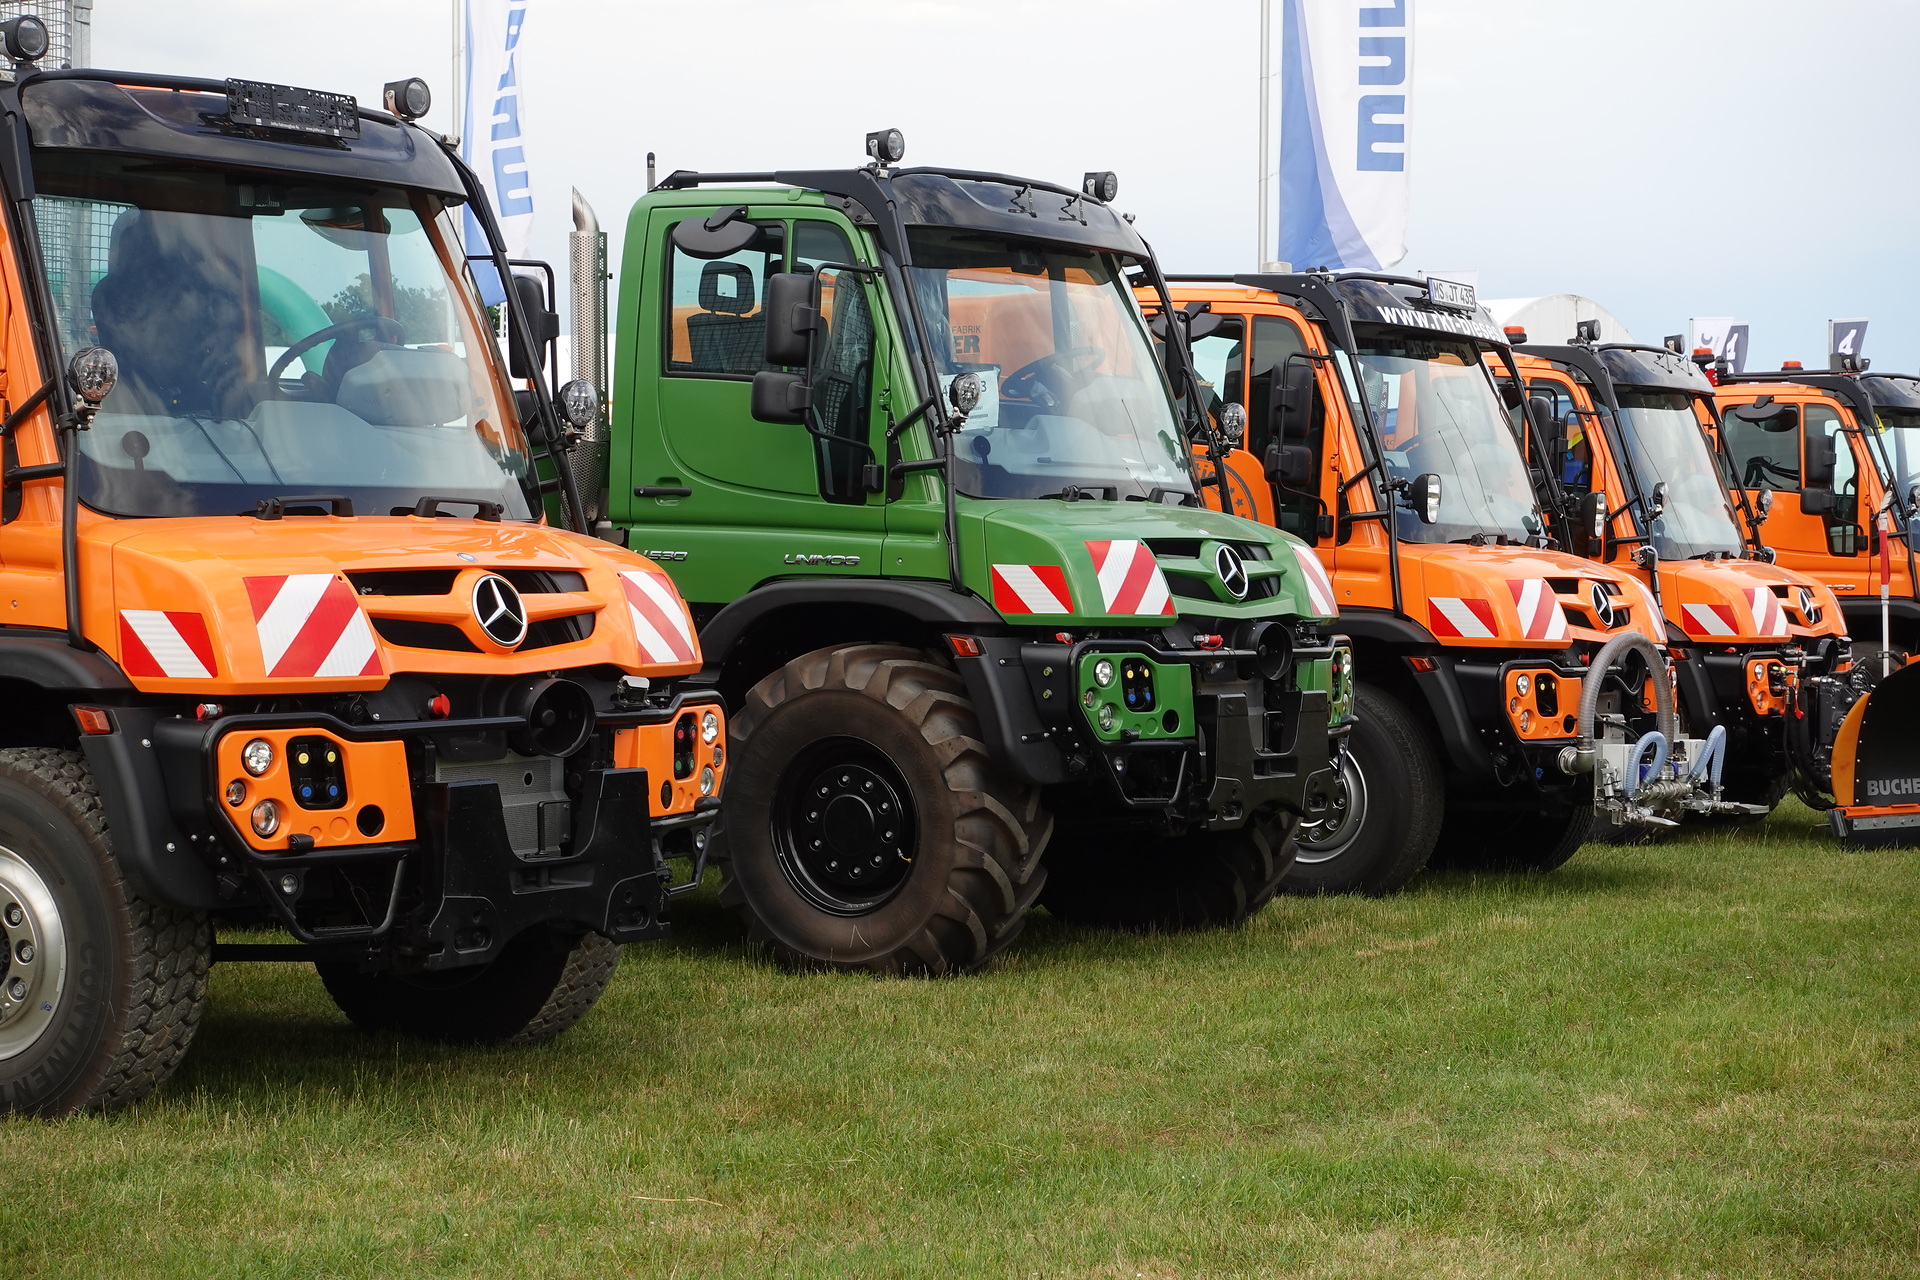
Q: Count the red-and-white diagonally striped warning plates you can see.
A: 12